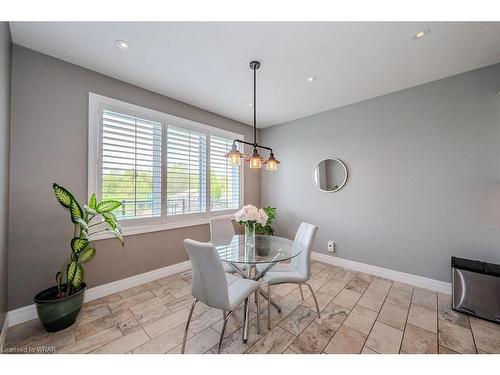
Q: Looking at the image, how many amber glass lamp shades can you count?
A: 3